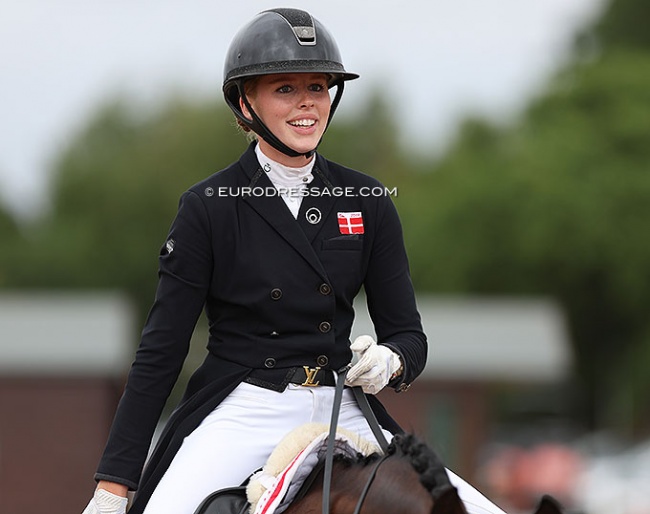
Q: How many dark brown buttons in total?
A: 5